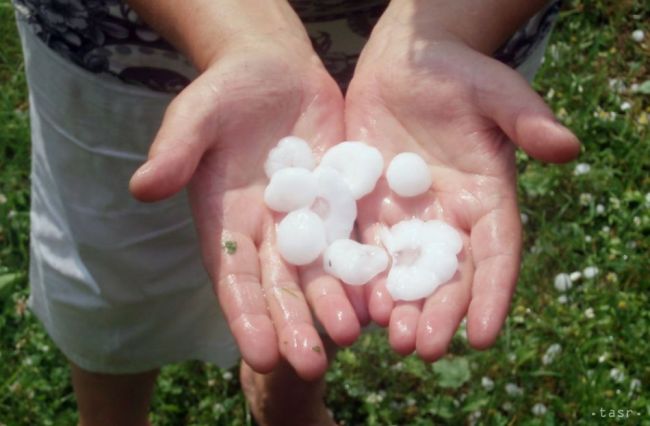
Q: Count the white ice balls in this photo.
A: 8